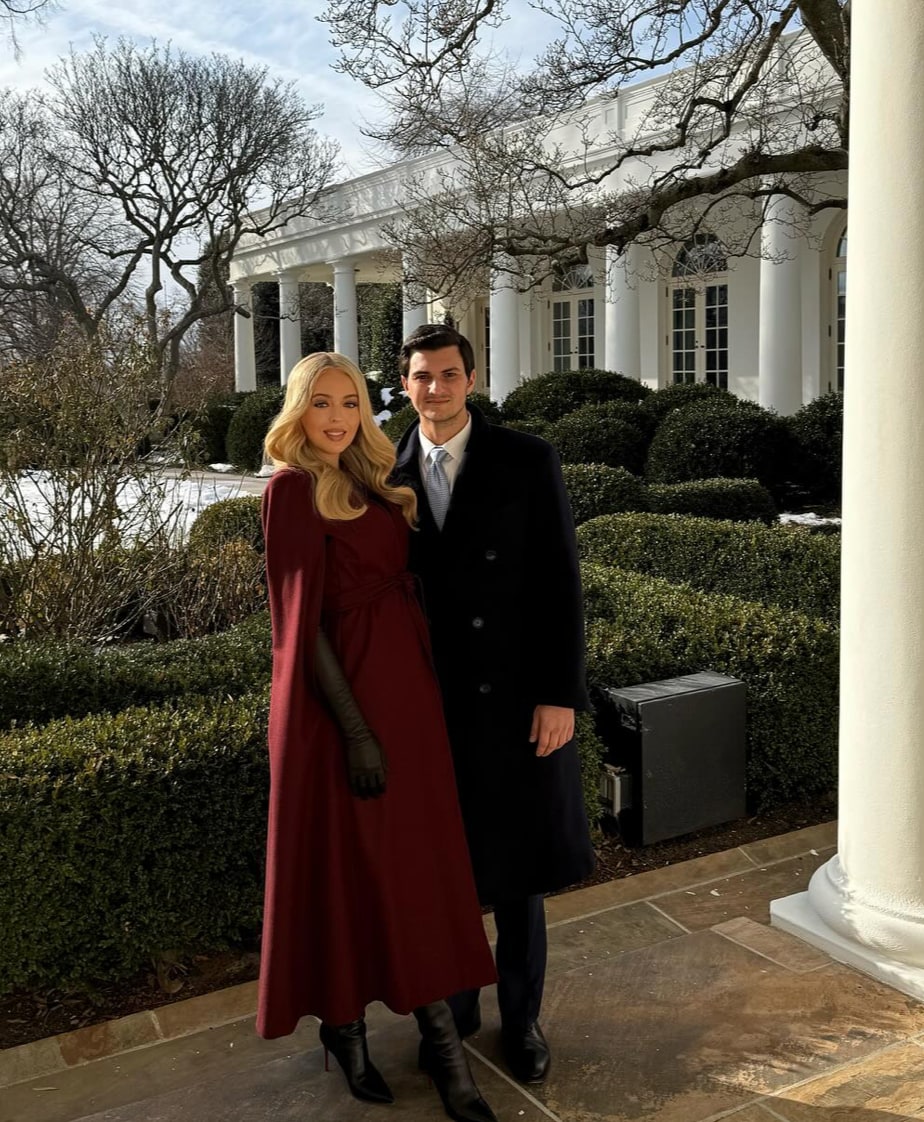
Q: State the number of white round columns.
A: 8